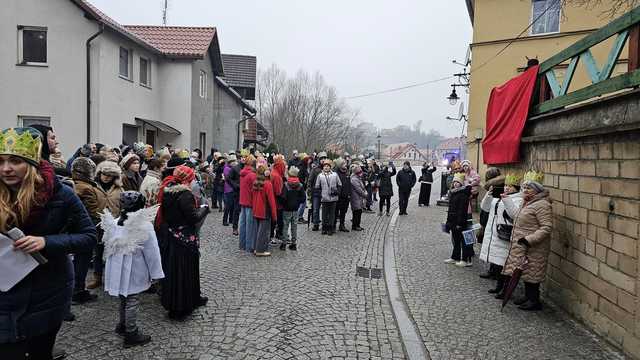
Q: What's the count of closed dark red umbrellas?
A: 1